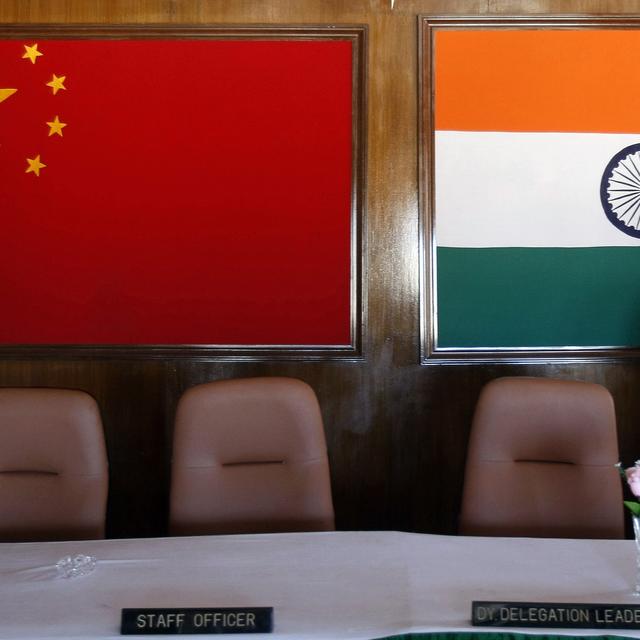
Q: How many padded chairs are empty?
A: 3